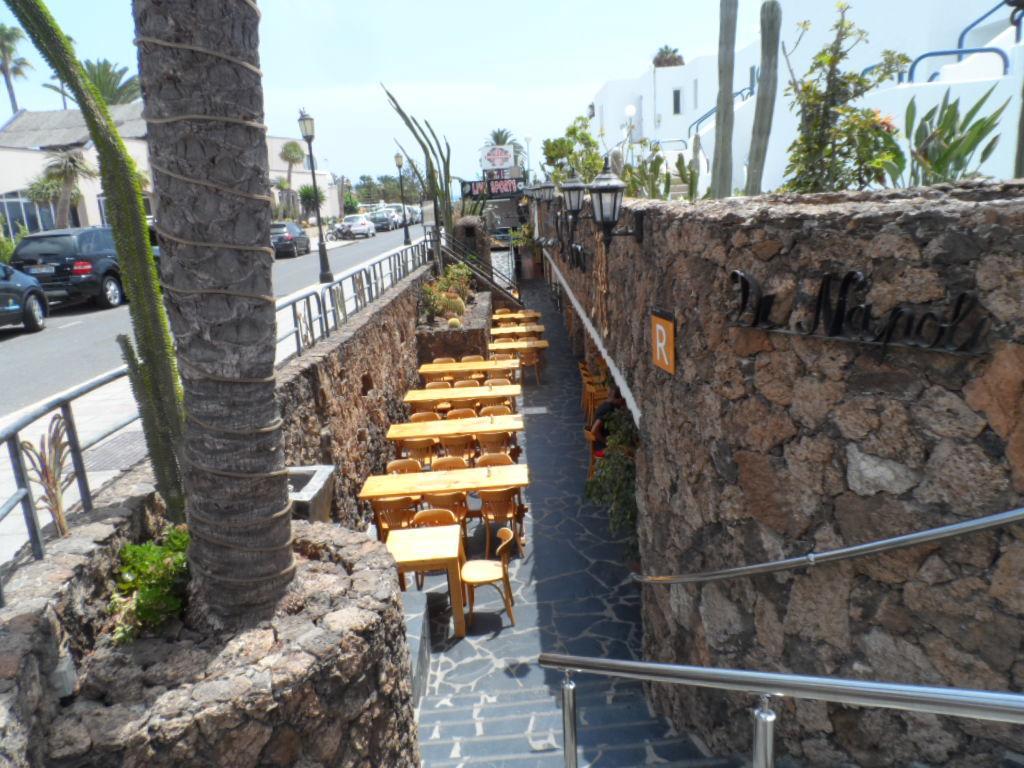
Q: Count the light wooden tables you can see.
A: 8